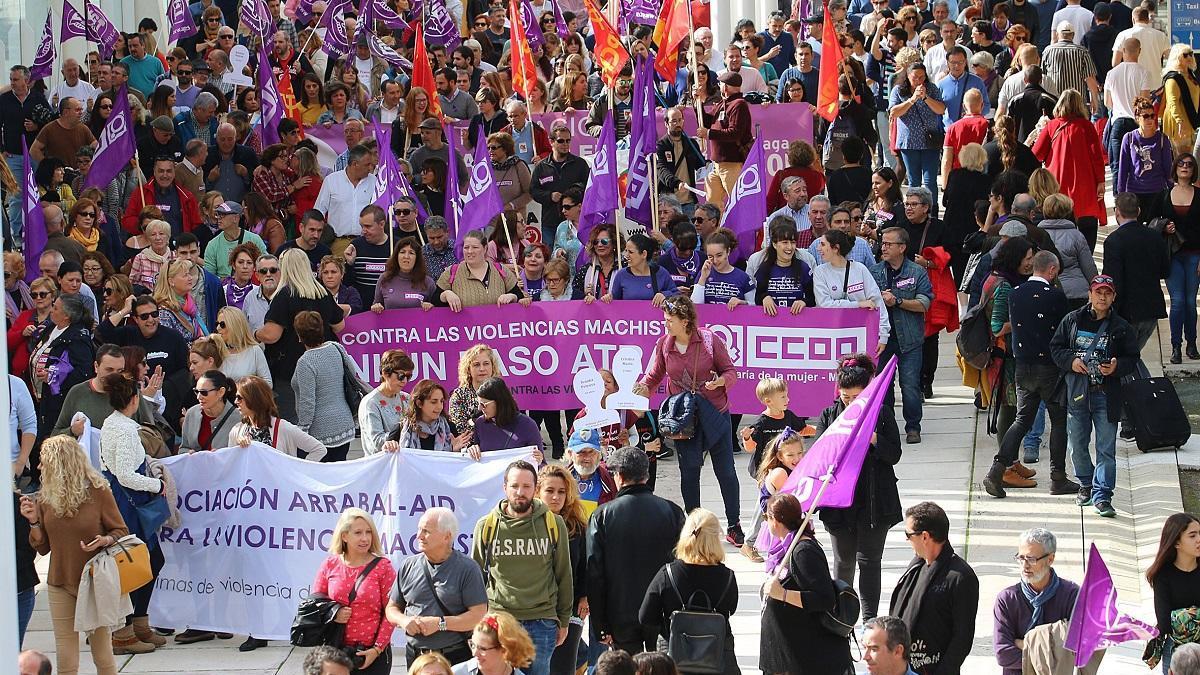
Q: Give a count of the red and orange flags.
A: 6